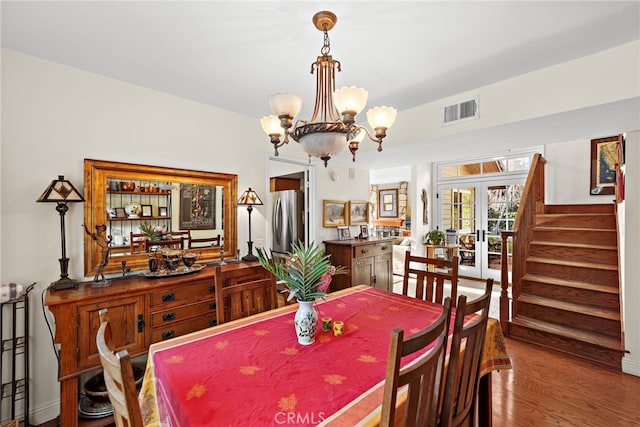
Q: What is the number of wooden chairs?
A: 5